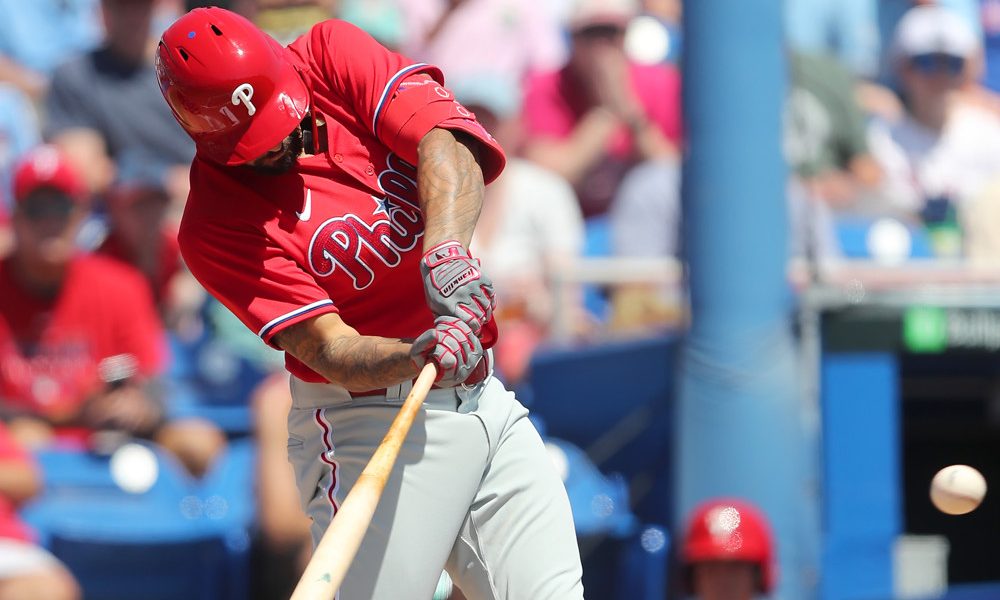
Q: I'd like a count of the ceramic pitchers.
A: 0